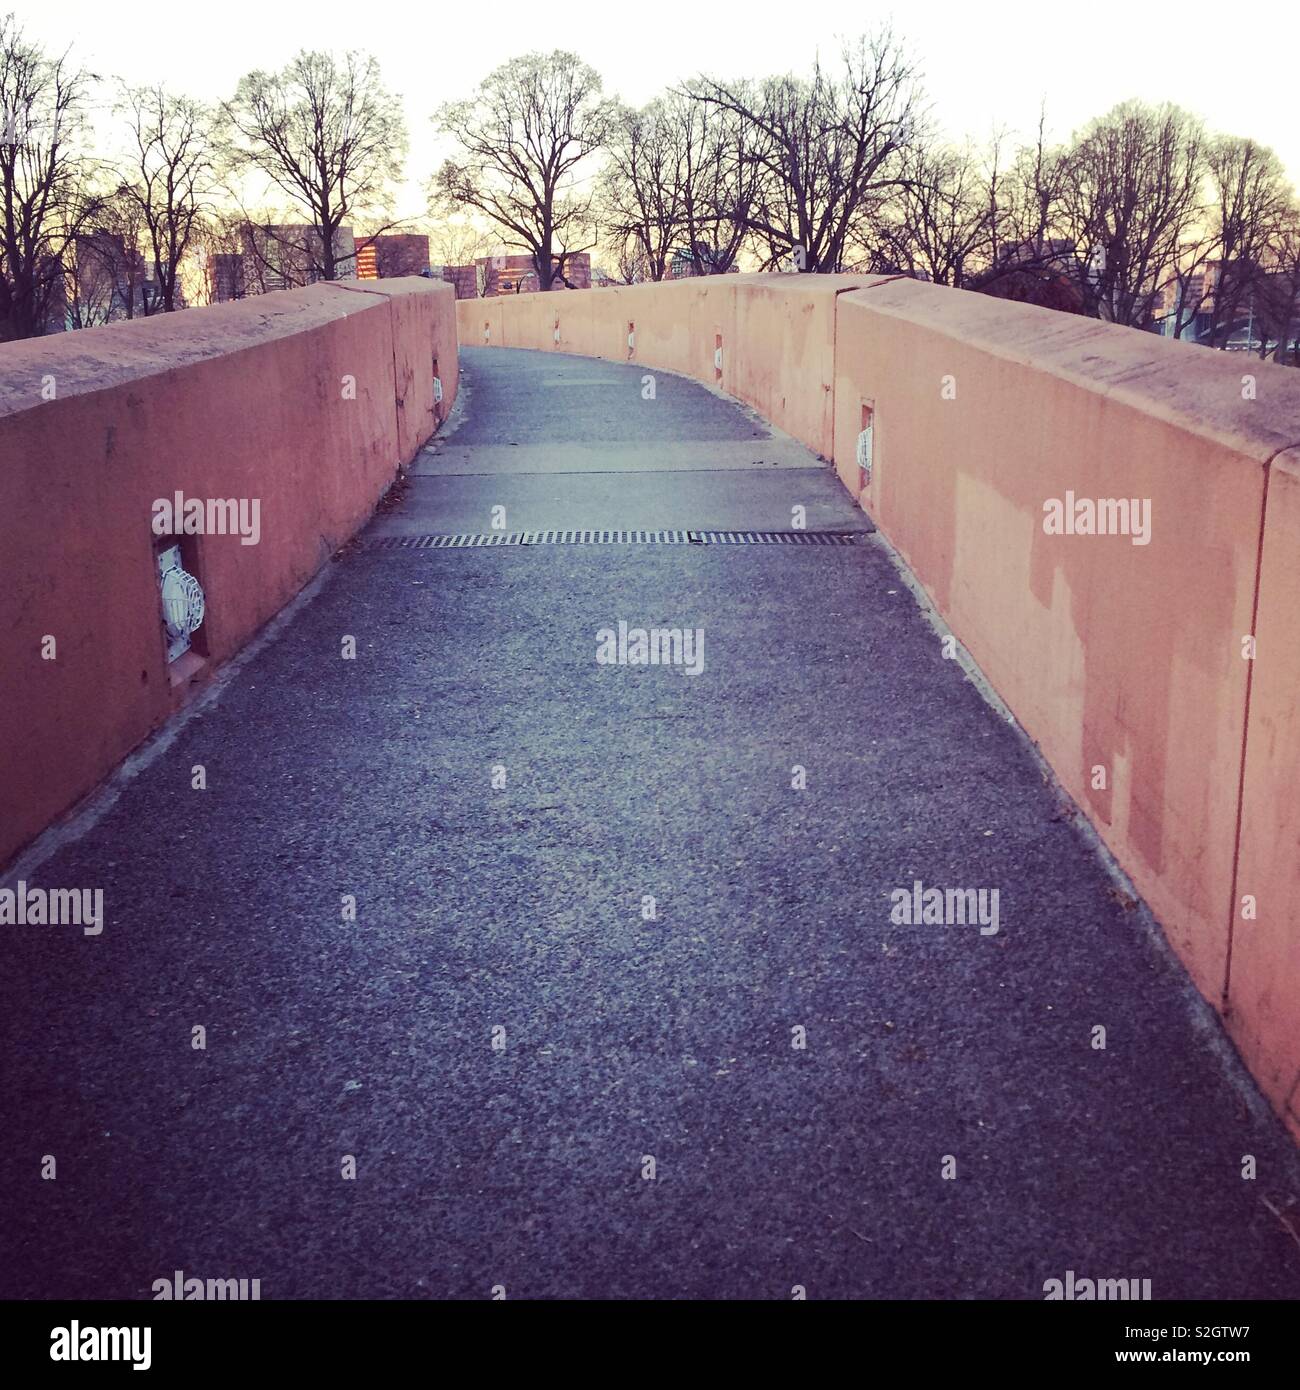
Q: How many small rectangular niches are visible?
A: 7